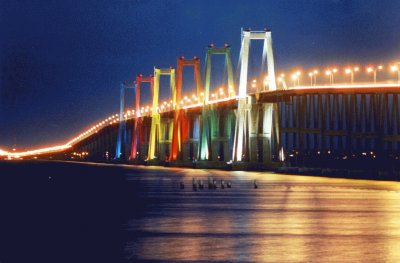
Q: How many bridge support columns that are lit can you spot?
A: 6